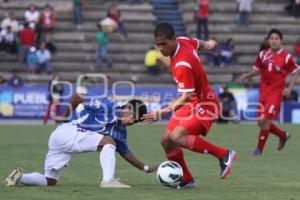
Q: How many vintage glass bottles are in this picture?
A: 0